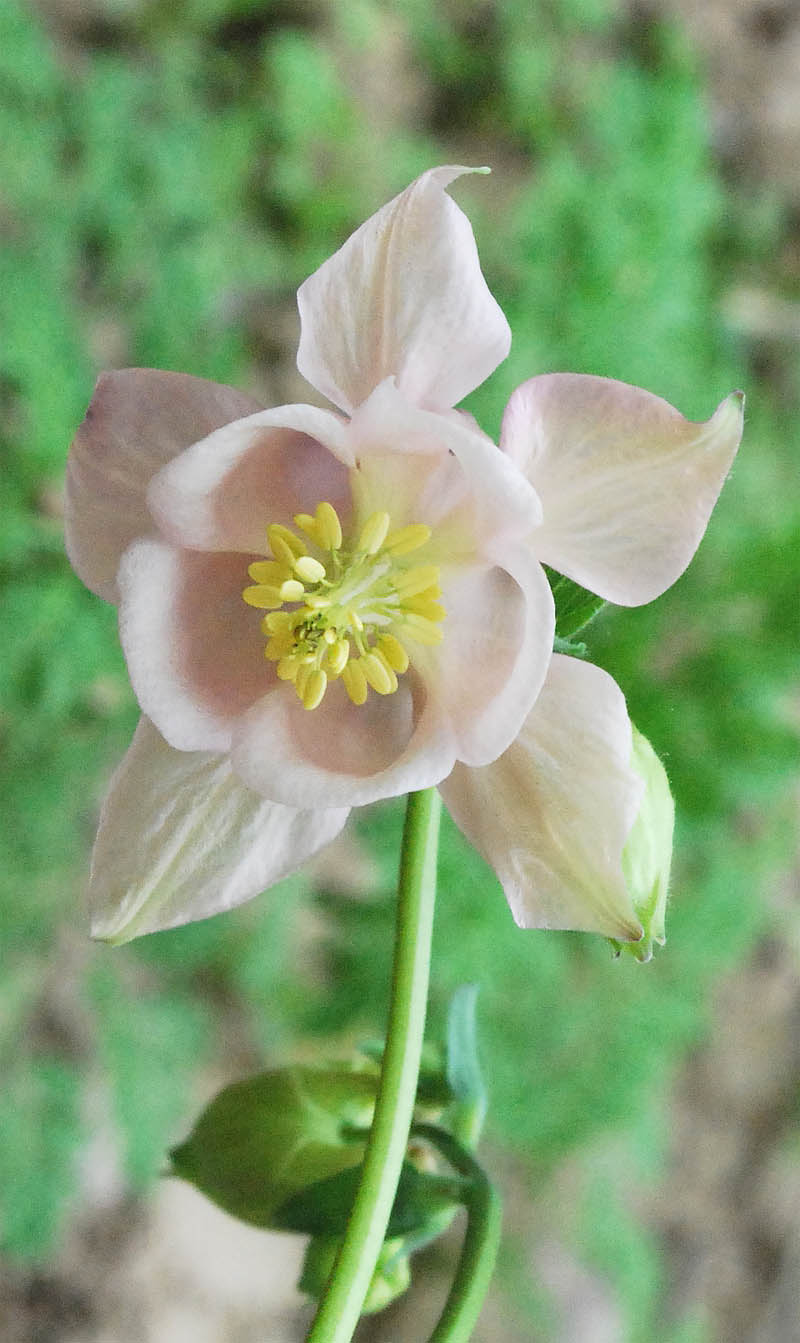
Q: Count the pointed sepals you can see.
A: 5